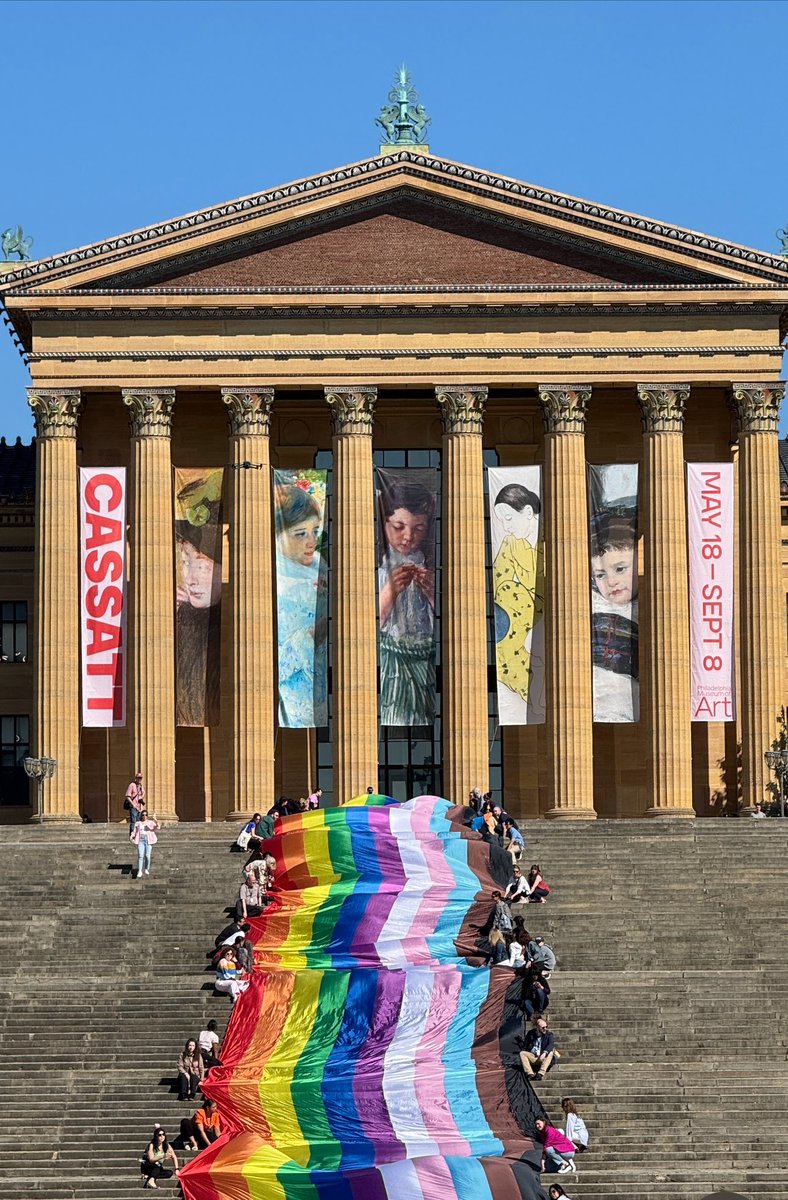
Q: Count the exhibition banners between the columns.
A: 7